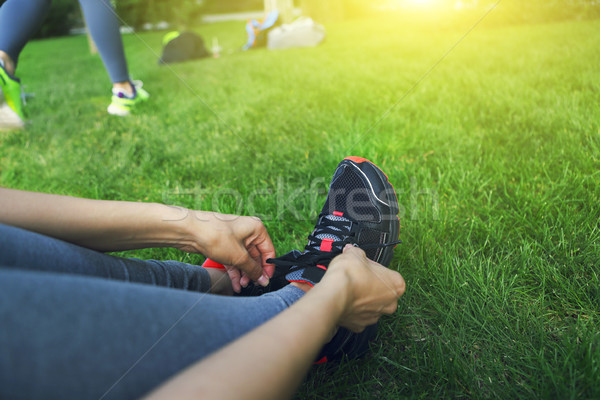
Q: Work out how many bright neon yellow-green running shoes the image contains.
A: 2